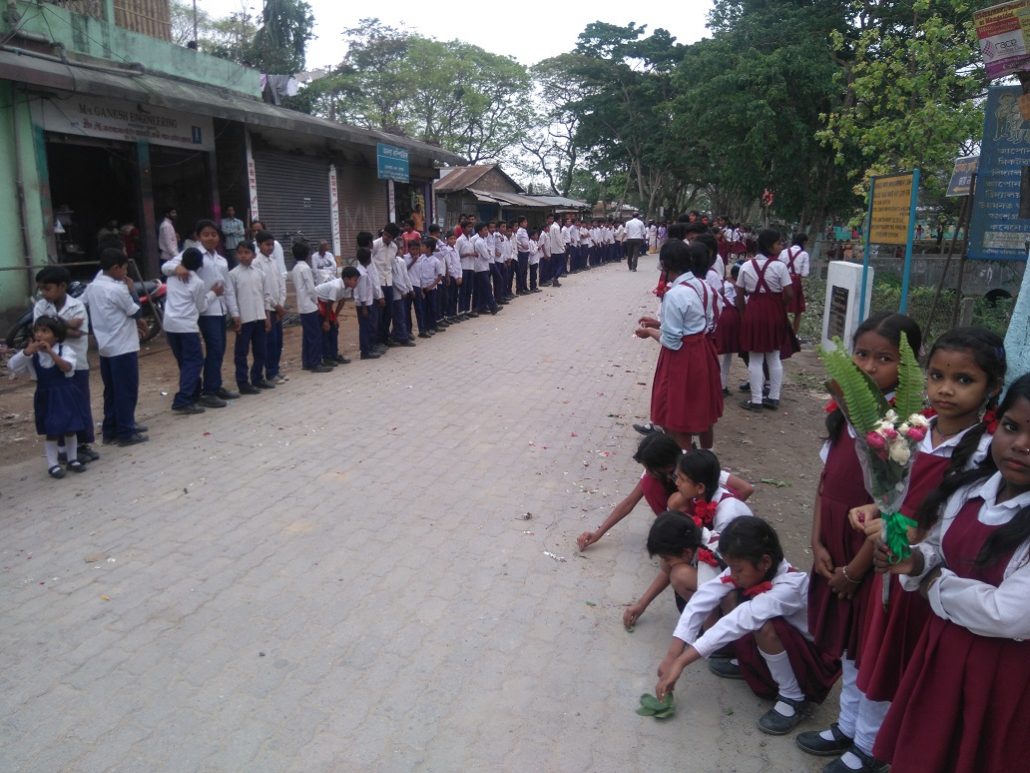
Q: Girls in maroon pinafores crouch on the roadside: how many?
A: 4